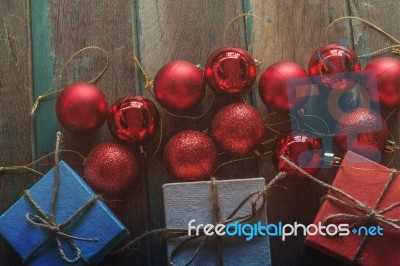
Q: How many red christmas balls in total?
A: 12